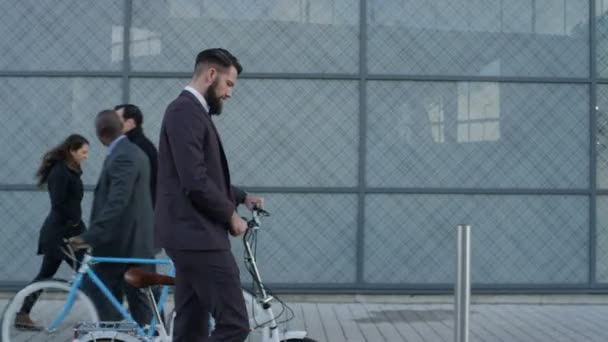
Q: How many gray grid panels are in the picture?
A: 12